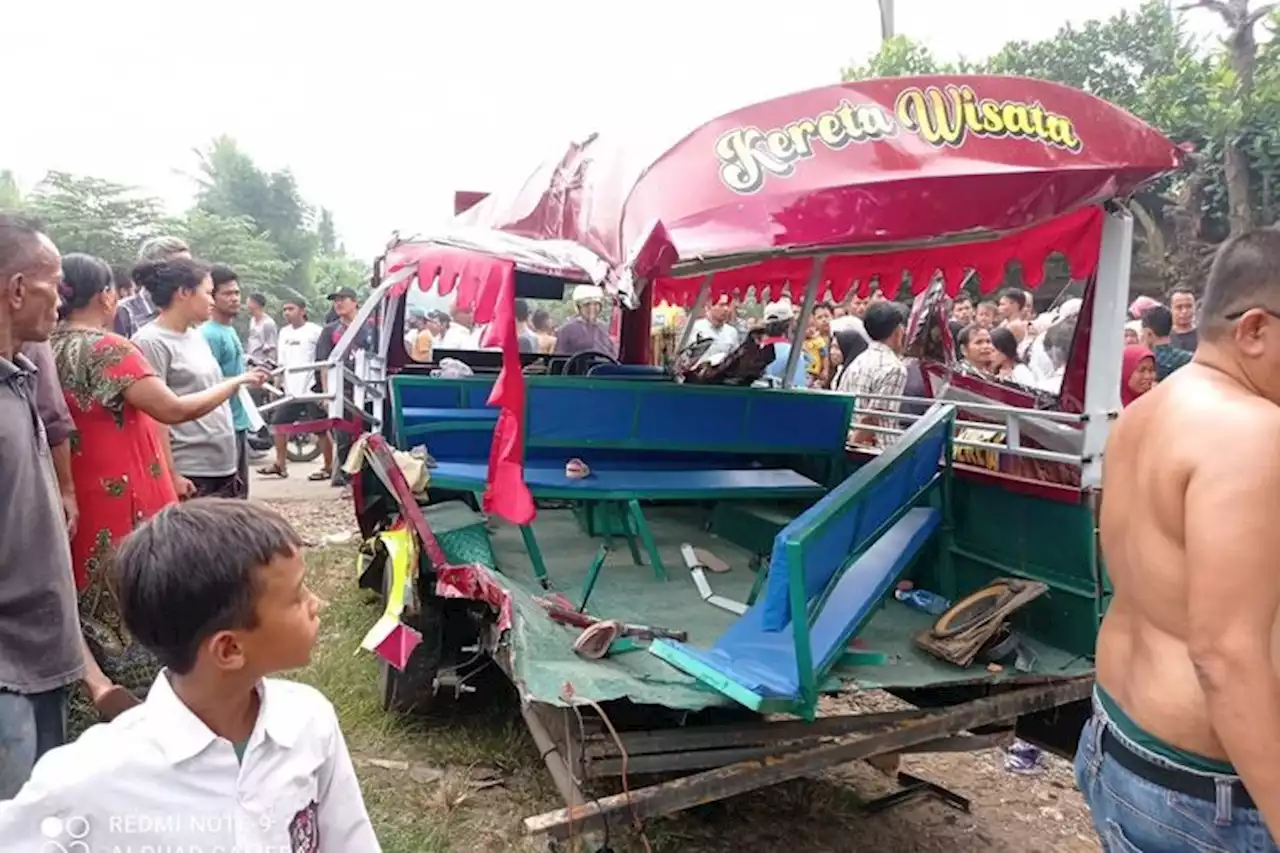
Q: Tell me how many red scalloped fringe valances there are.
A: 2